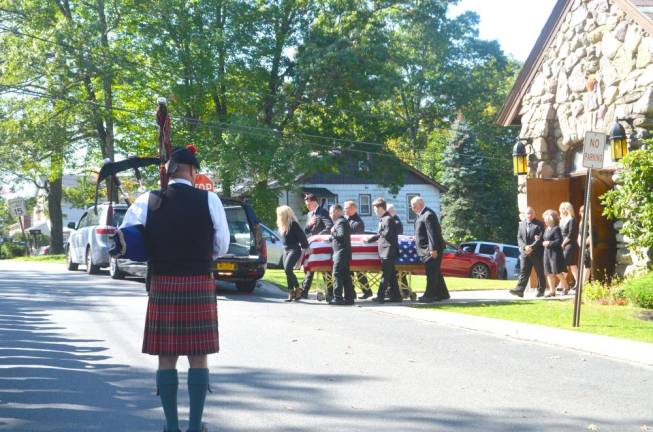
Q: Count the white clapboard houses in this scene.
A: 1